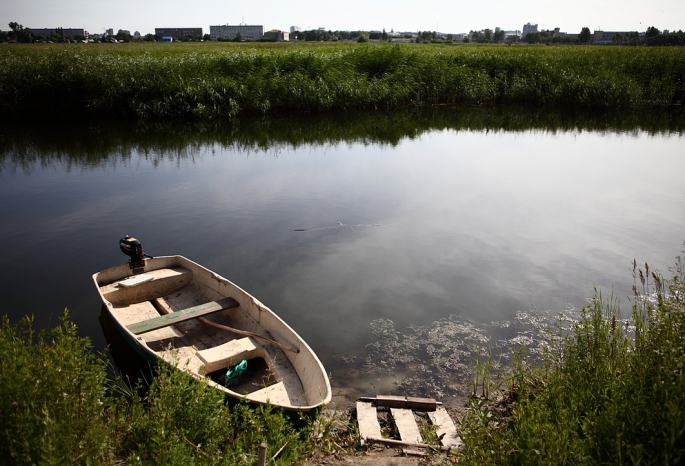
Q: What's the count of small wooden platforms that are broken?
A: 1